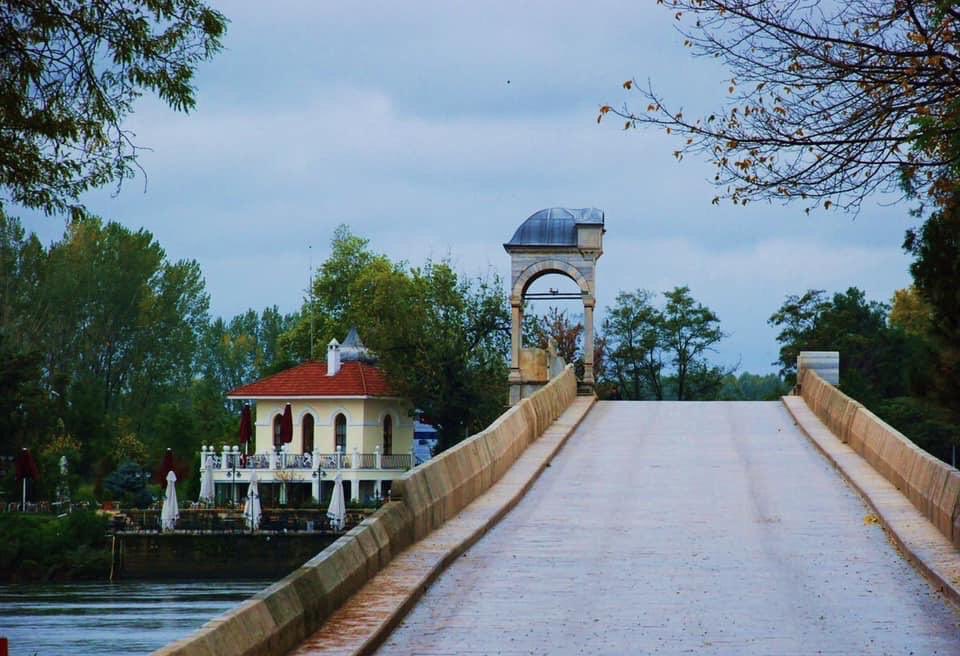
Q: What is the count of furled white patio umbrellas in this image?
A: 4